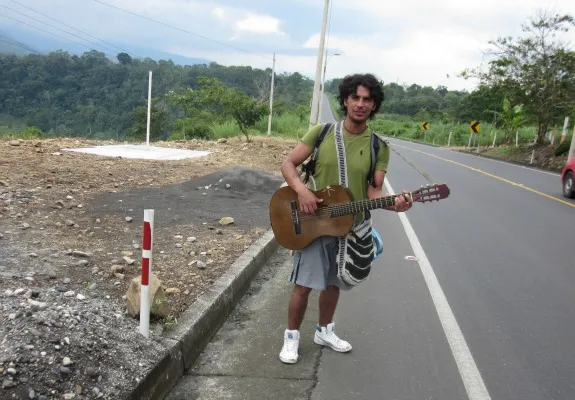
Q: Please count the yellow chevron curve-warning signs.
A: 2